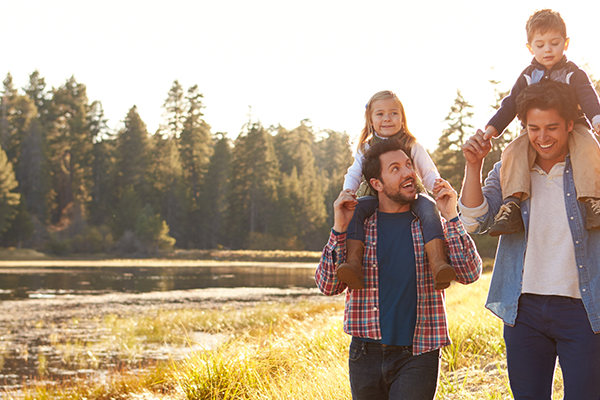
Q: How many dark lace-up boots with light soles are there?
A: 2